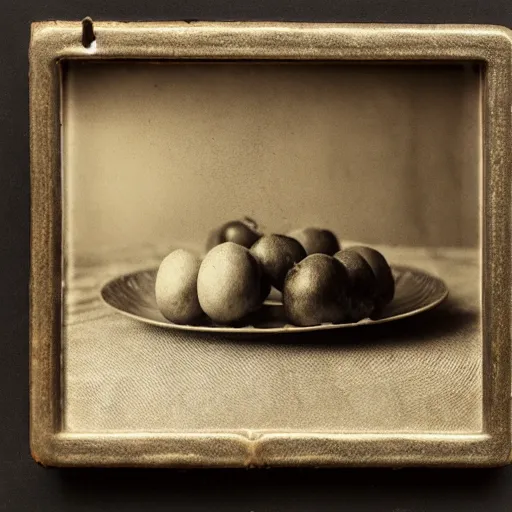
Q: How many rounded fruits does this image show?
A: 8